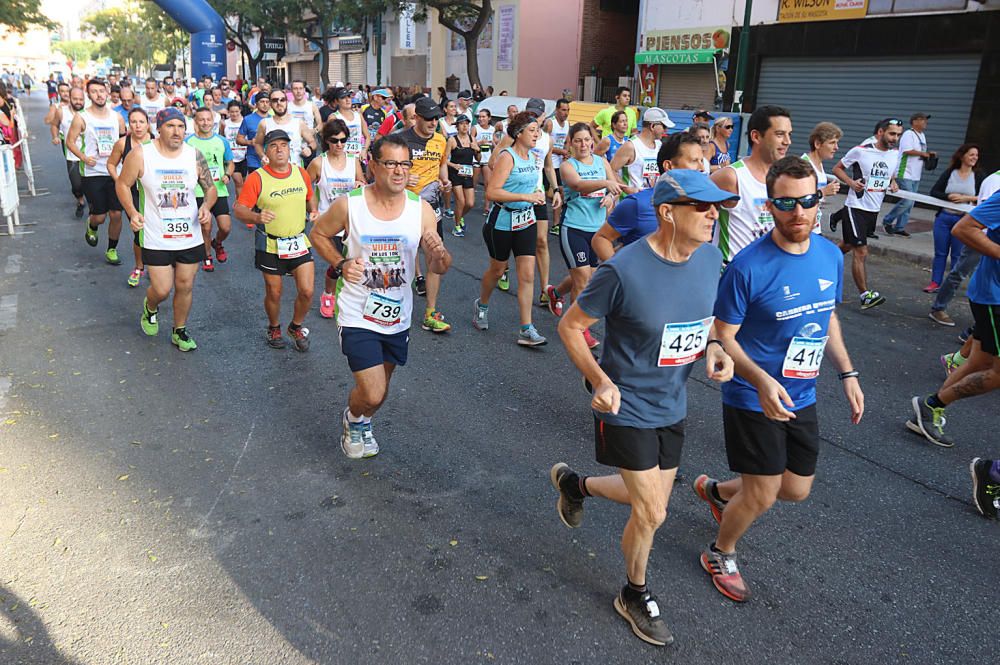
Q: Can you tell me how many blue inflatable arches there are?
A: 1